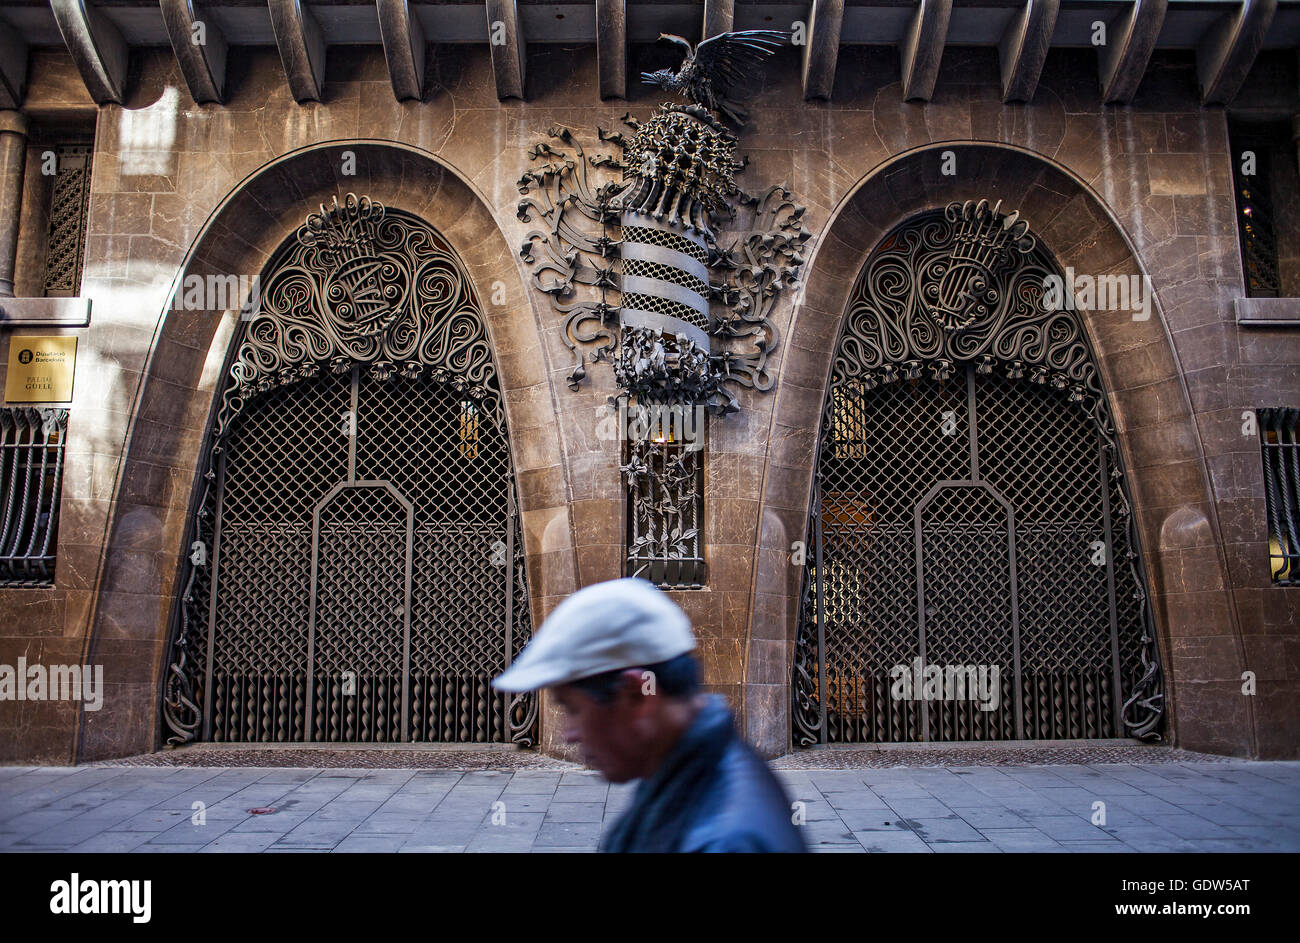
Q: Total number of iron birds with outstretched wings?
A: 1